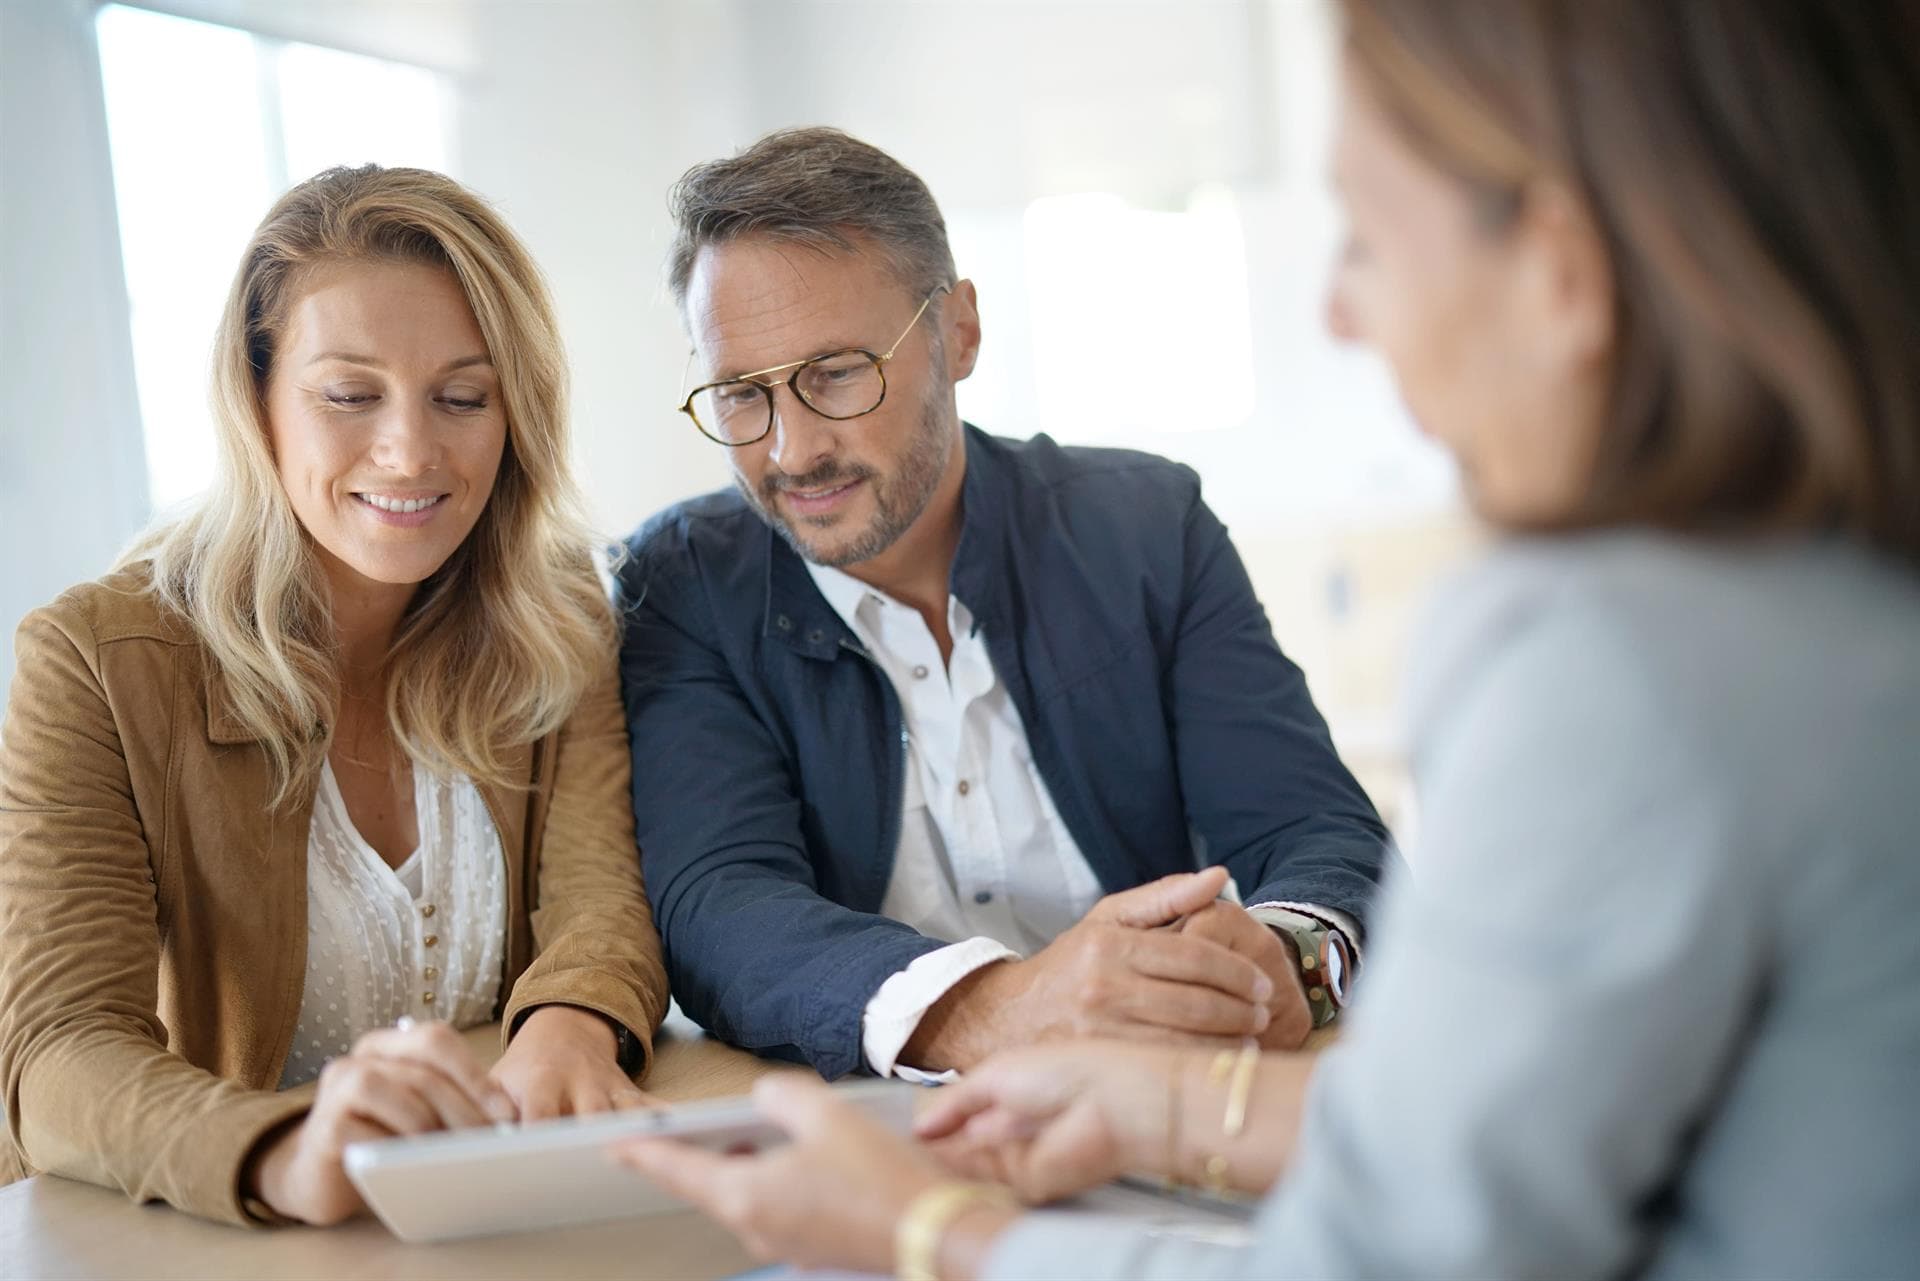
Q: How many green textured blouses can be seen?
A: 0